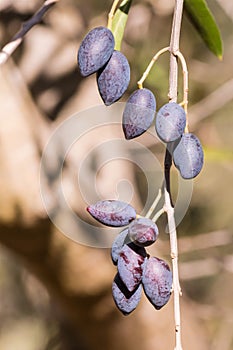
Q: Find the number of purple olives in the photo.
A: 11